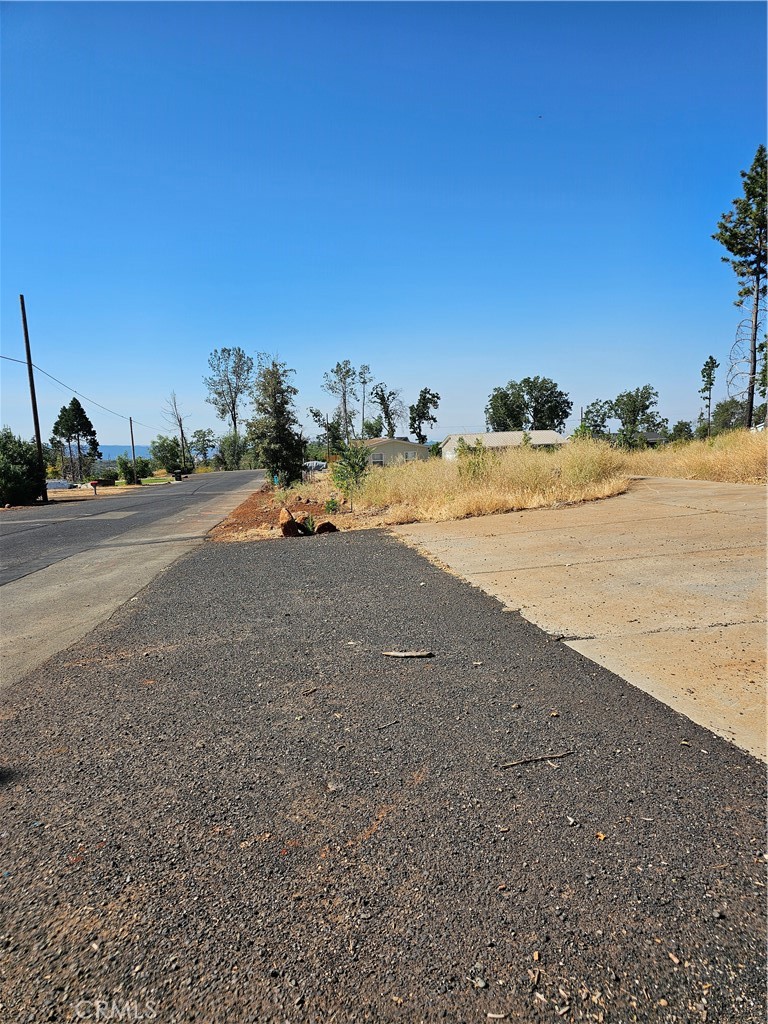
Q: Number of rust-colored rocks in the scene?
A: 3